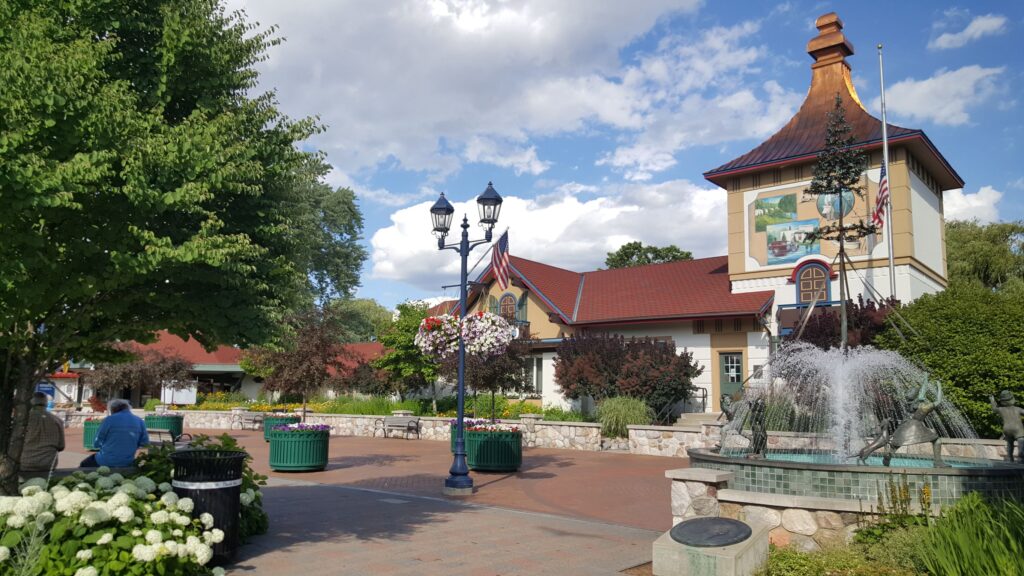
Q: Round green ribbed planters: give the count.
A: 6